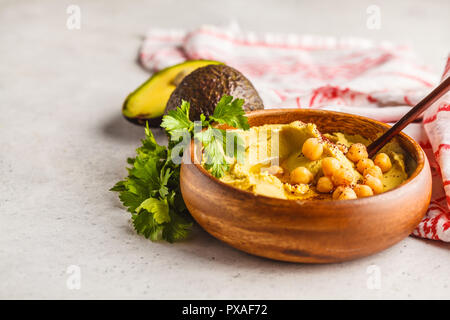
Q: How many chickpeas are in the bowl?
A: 12